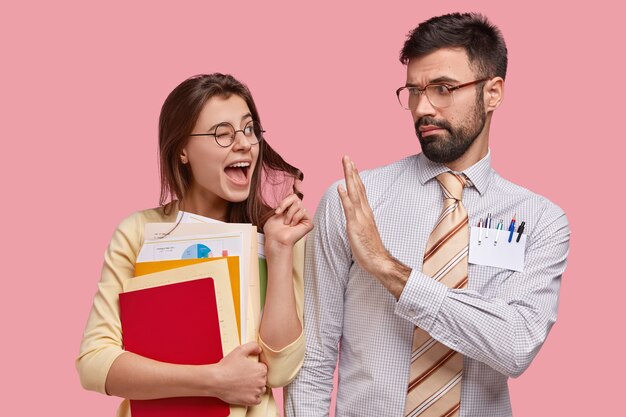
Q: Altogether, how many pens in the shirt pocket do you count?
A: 5